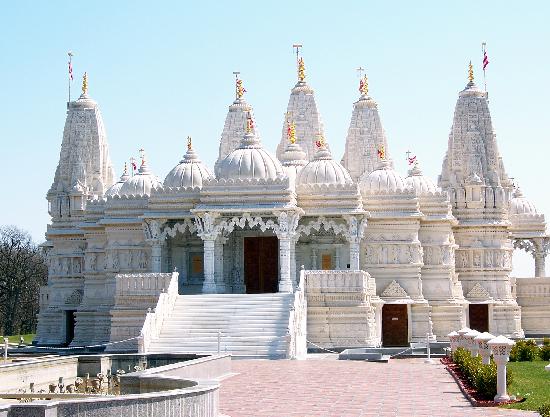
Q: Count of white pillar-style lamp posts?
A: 5